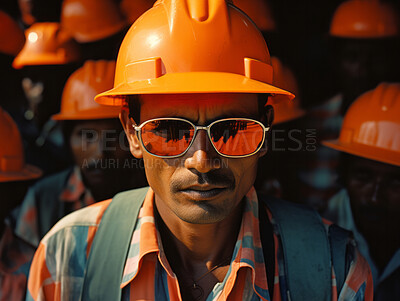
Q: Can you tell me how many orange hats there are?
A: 11